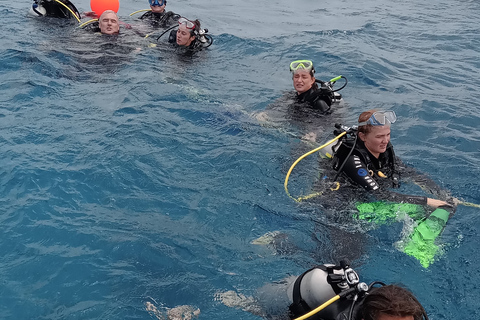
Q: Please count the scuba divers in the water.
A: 7